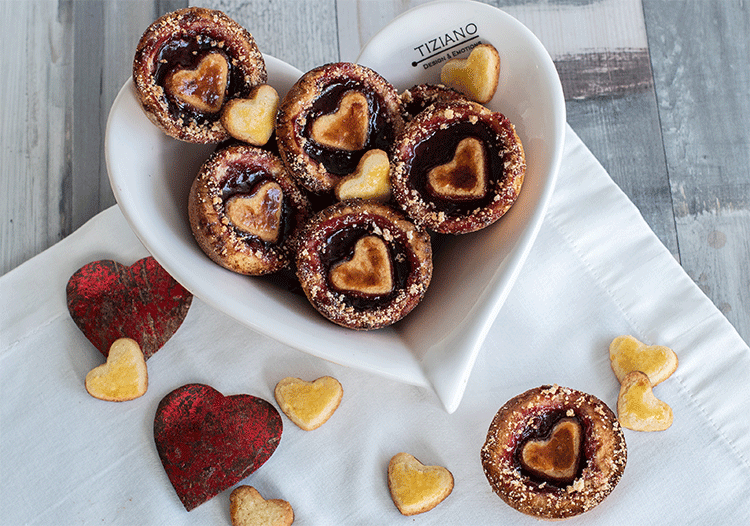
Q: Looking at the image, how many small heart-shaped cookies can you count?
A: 9